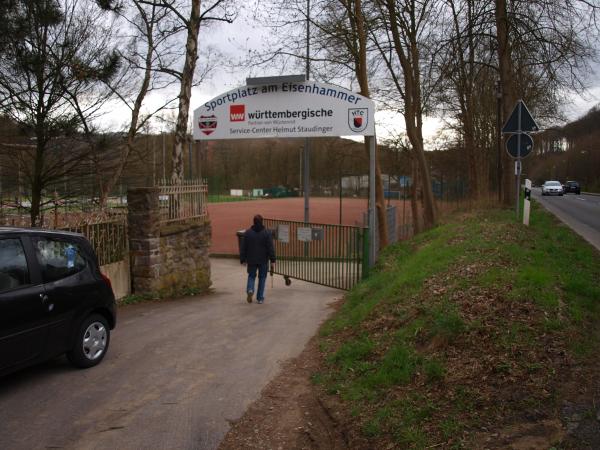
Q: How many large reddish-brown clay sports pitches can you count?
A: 1